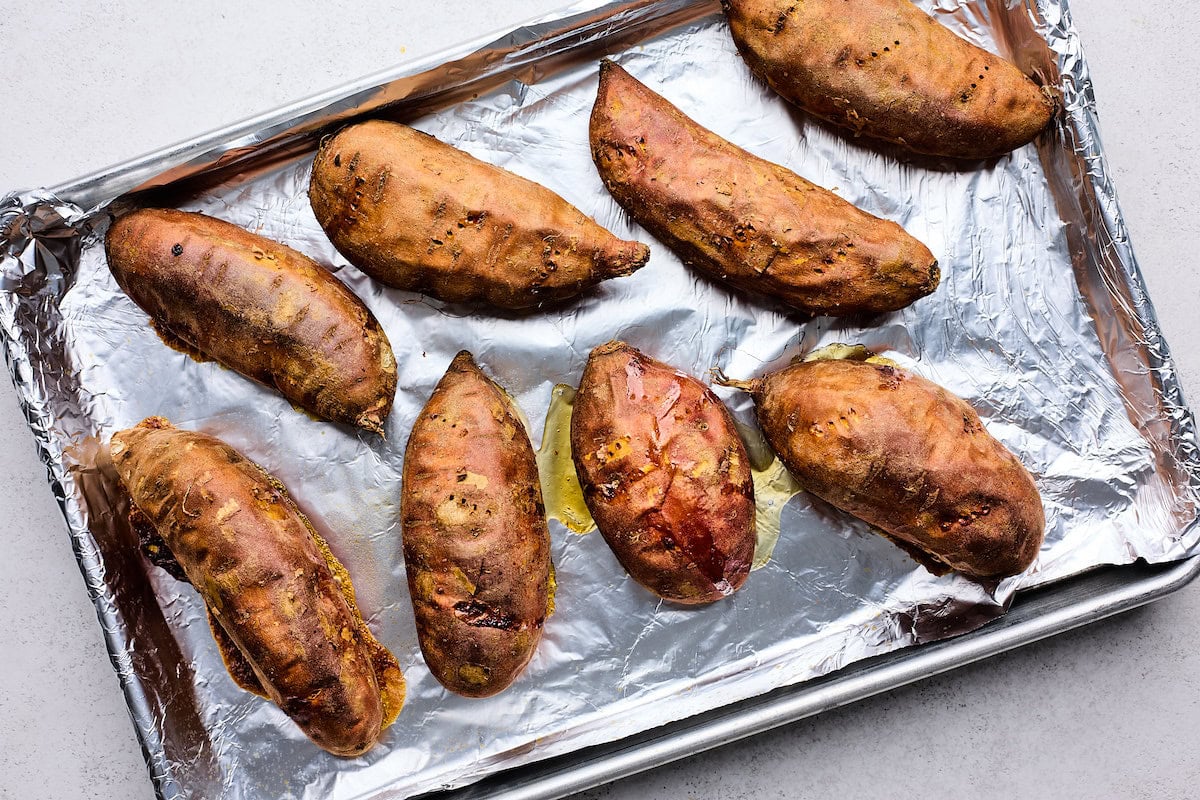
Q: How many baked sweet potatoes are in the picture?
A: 8